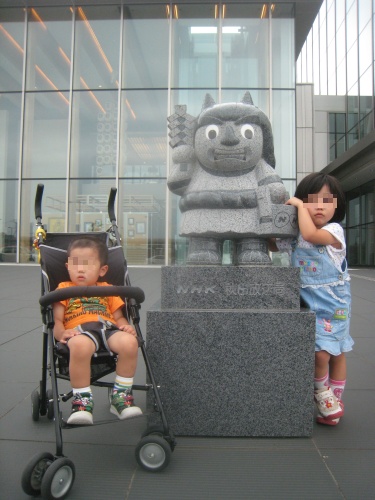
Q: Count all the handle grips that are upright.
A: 2